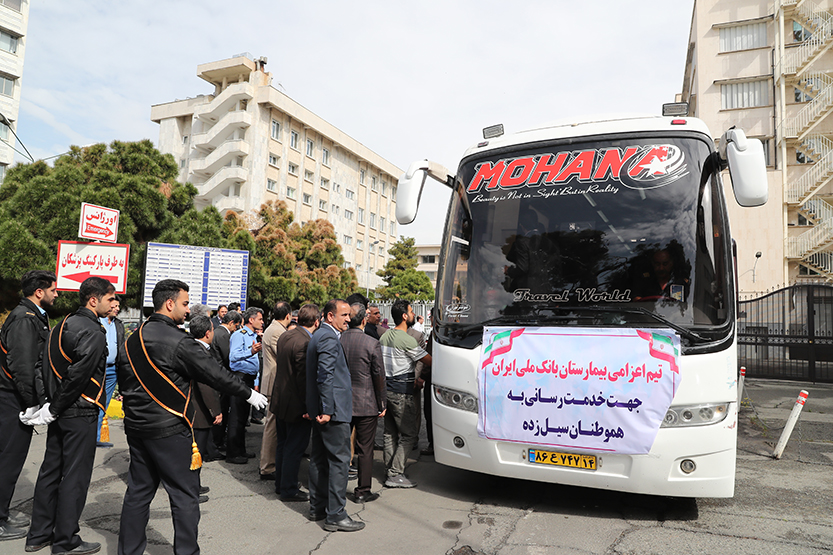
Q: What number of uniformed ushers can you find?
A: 3